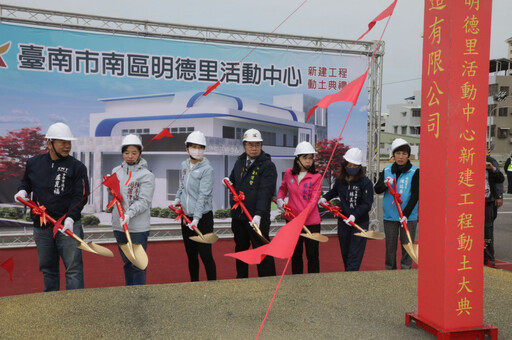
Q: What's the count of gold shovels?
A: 7